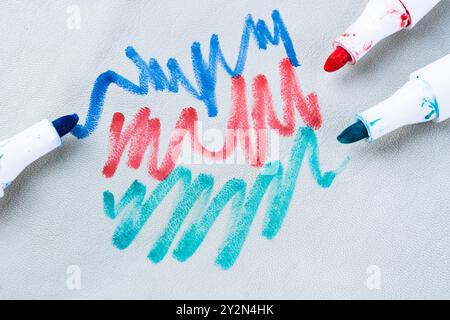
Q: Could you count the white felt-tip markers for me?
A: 3